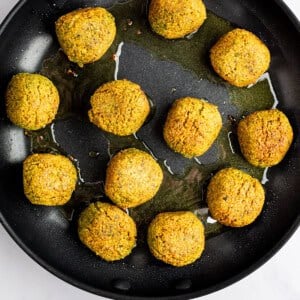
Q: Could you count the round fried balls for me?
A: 12